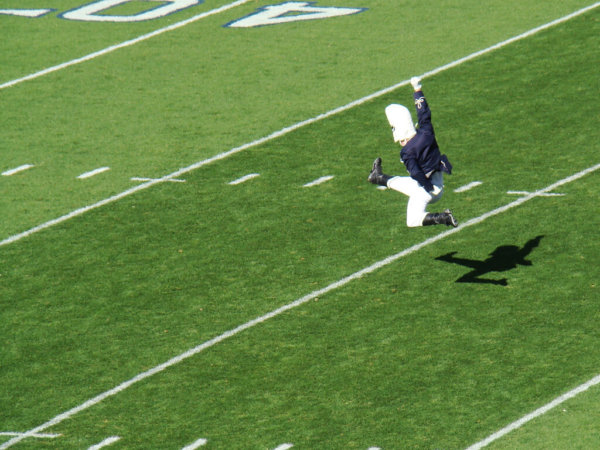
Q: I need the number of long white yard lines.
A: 4